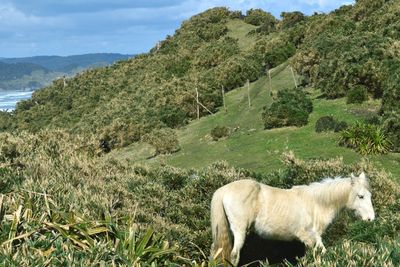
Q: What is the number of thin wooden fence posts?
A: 5